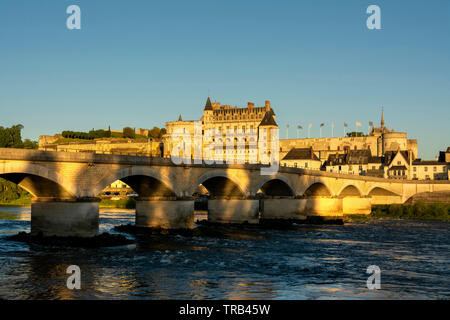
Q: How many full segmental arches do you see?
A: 6